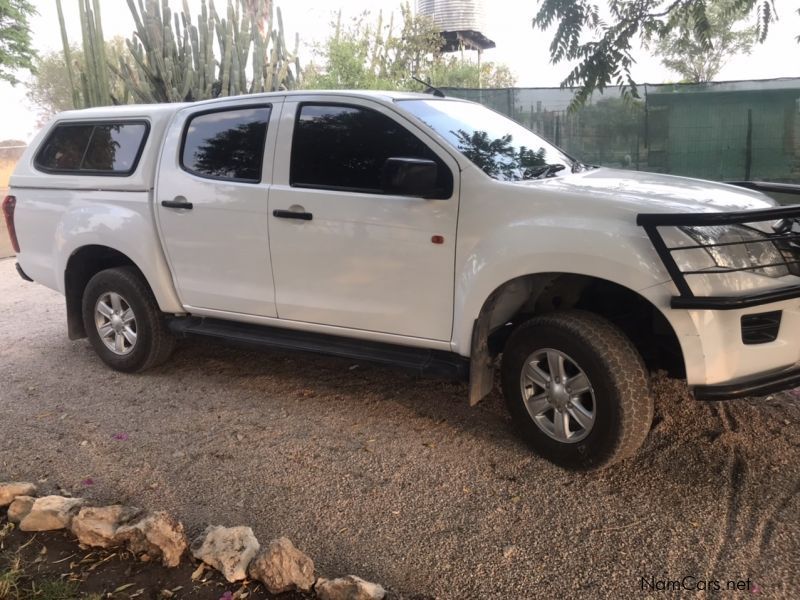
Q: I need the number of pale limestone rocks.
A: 8